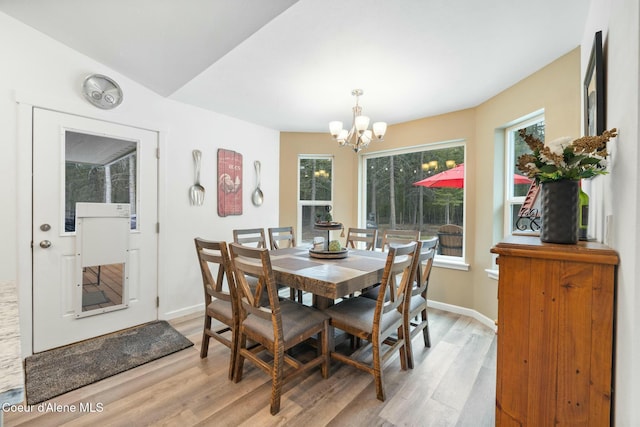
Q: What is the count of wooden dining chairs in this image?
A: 8